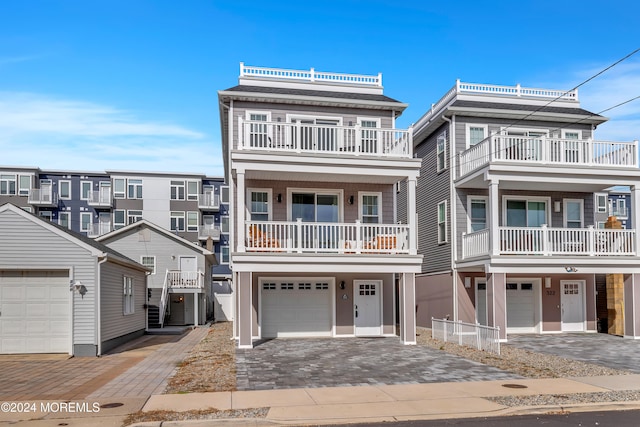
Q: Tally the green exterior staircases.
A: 0